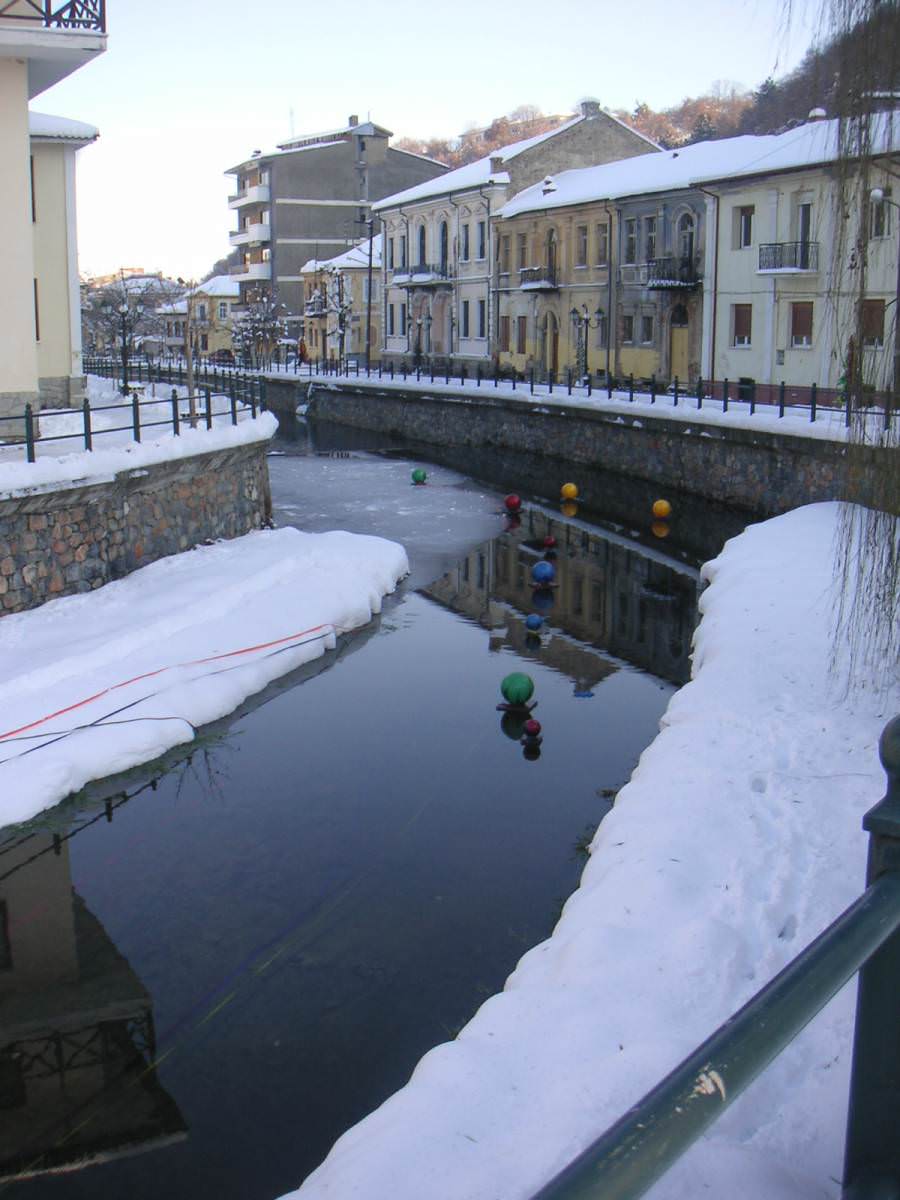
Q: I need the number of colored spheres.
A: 9